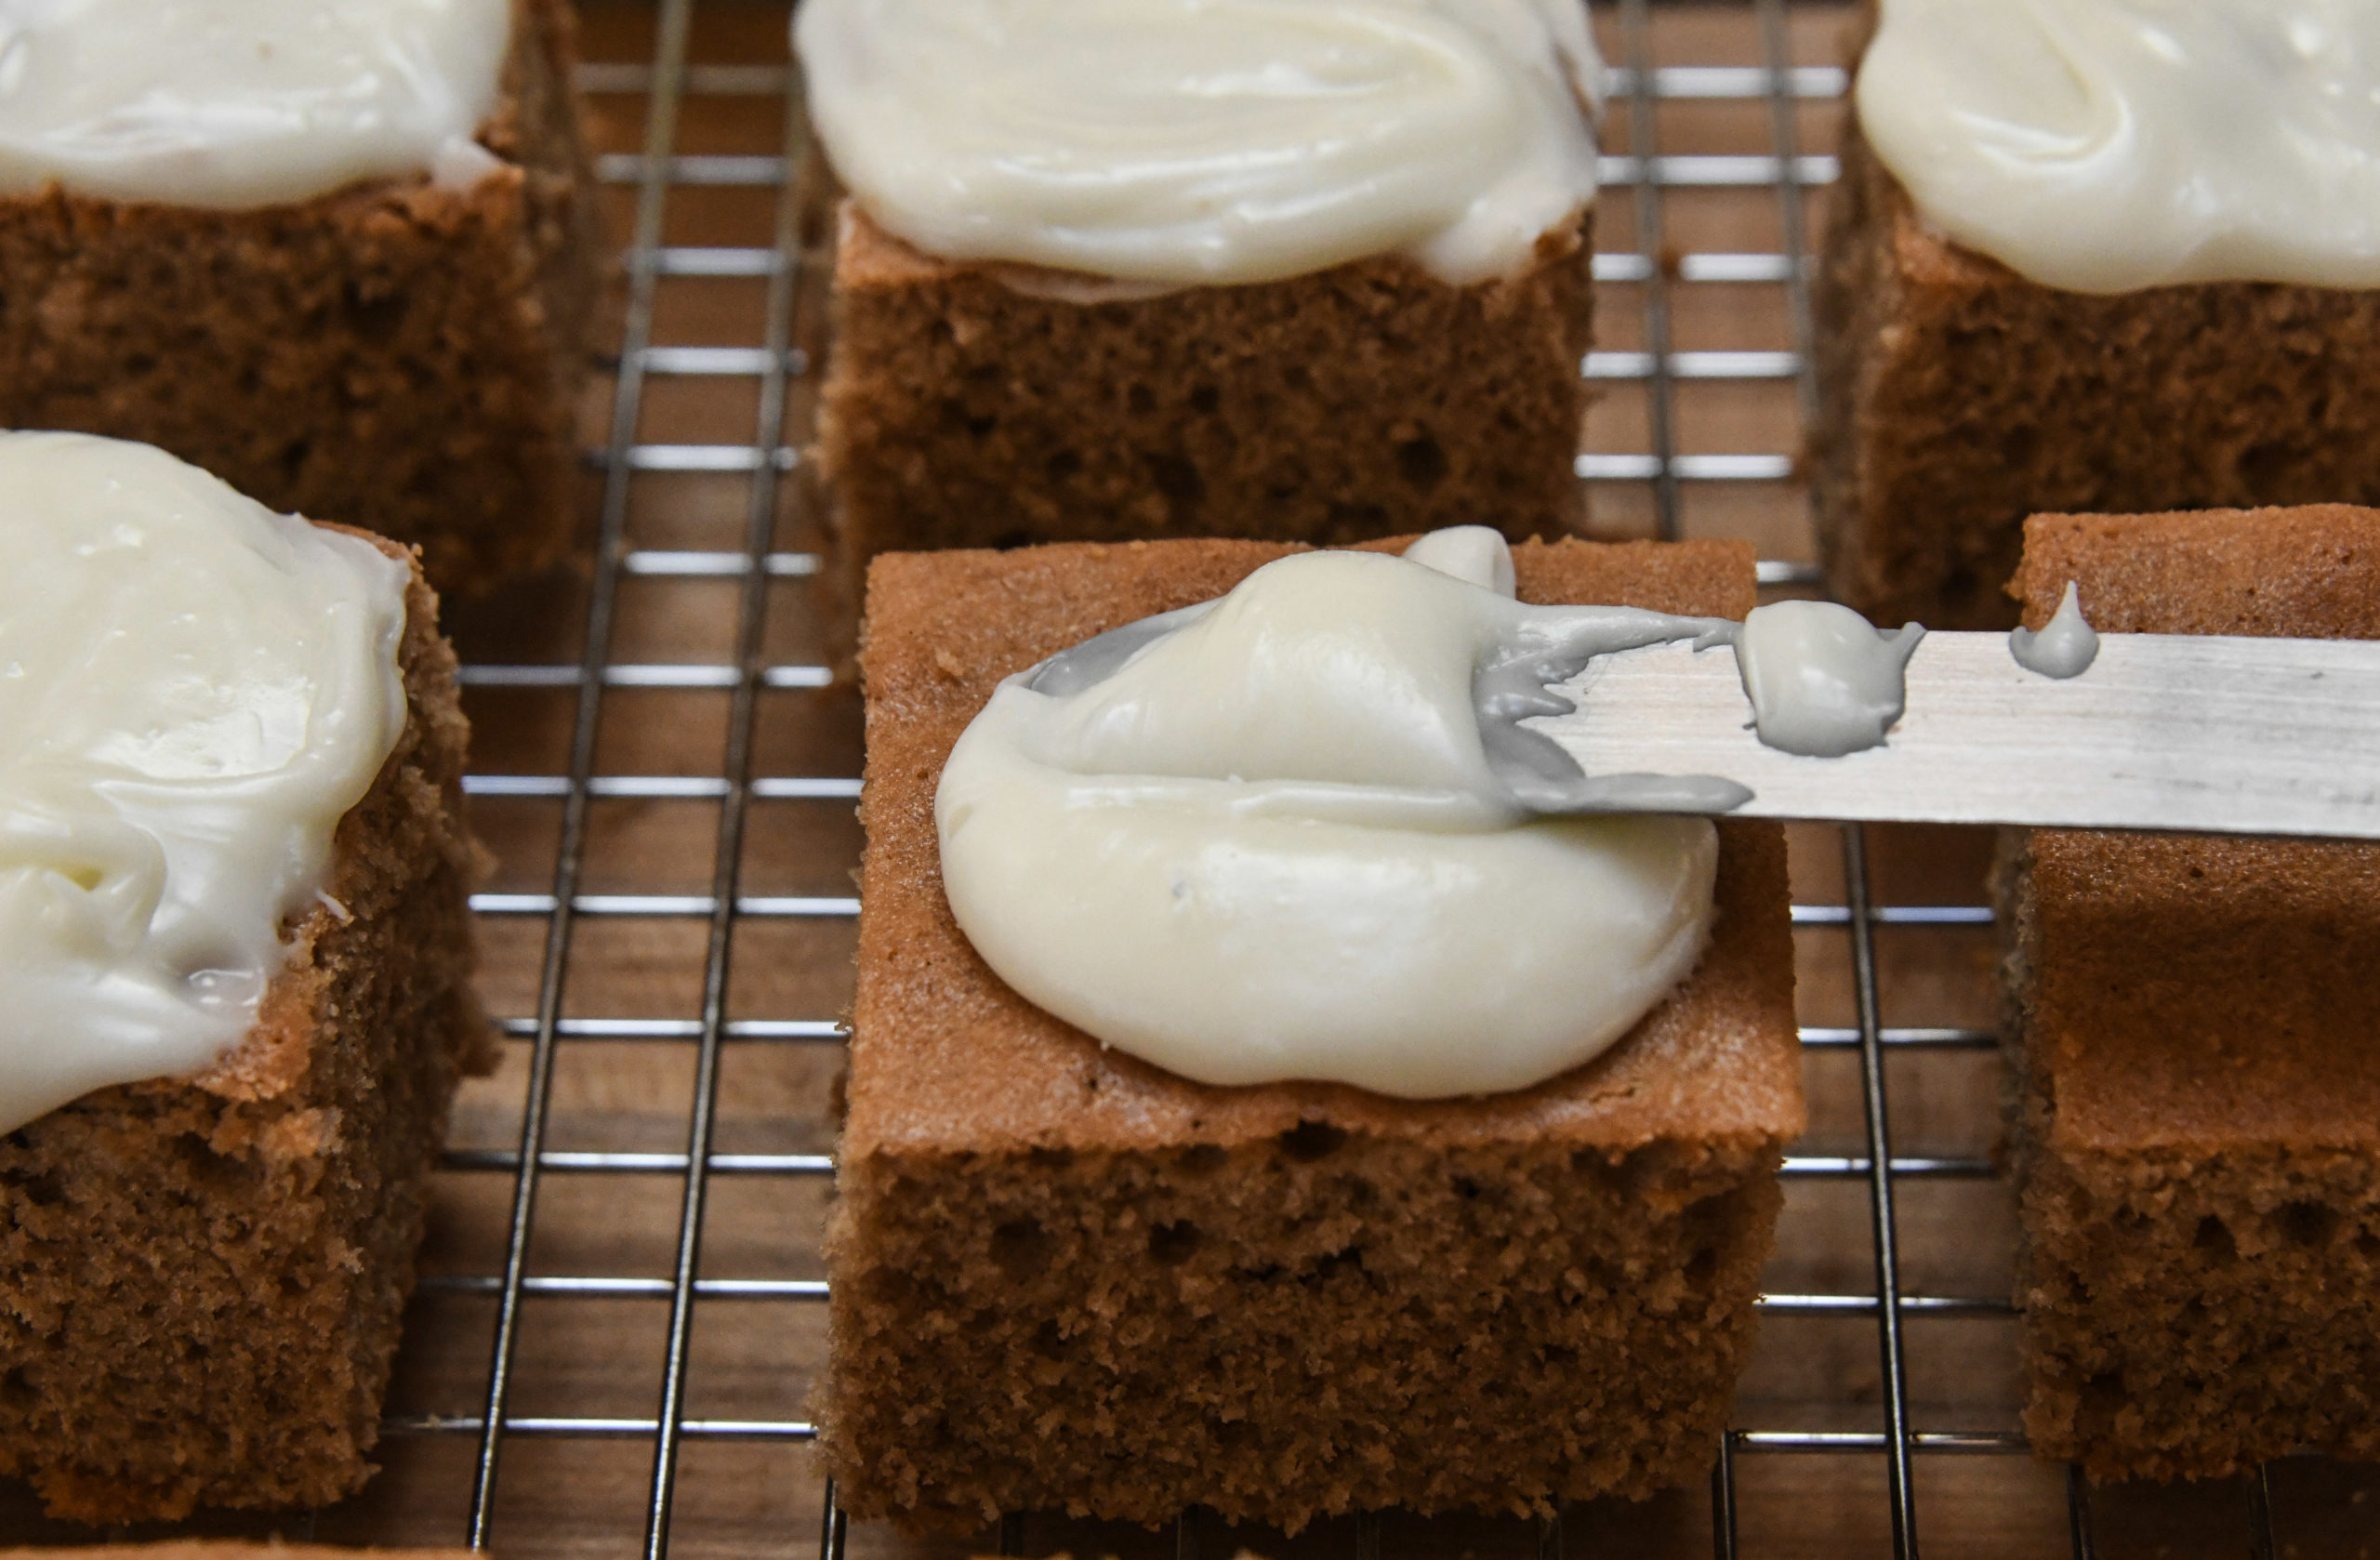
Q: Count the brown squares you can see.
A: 6